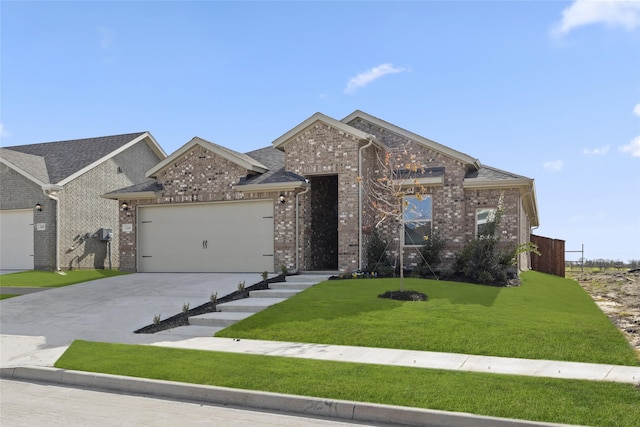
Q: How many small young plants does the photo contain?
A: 6